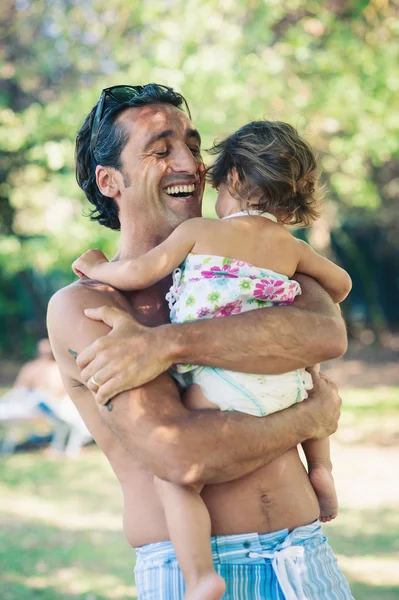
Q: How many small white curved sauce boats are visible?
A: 0